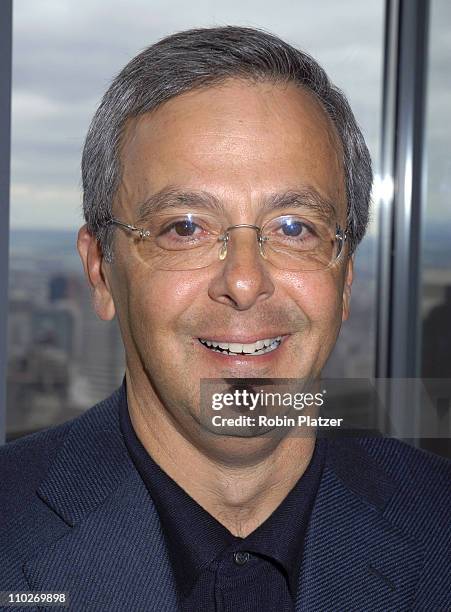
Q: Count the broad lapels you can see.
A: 2